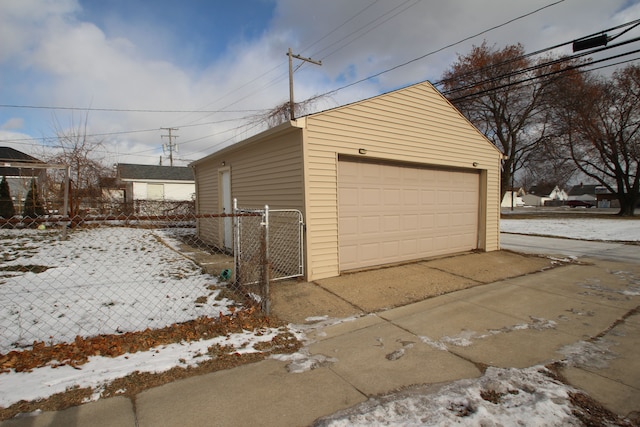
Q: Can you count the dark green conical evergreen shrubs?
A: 2